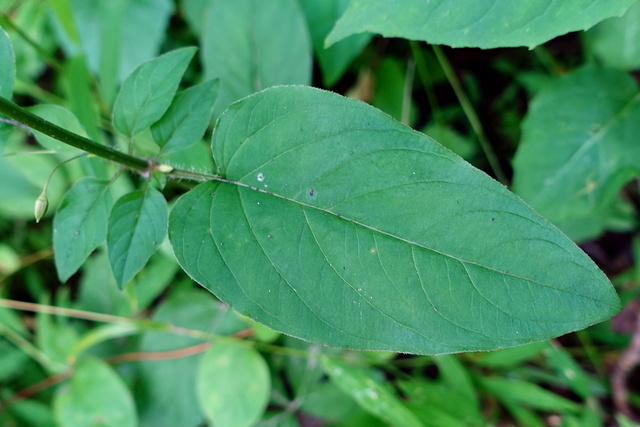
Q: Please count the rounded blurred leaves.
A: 2